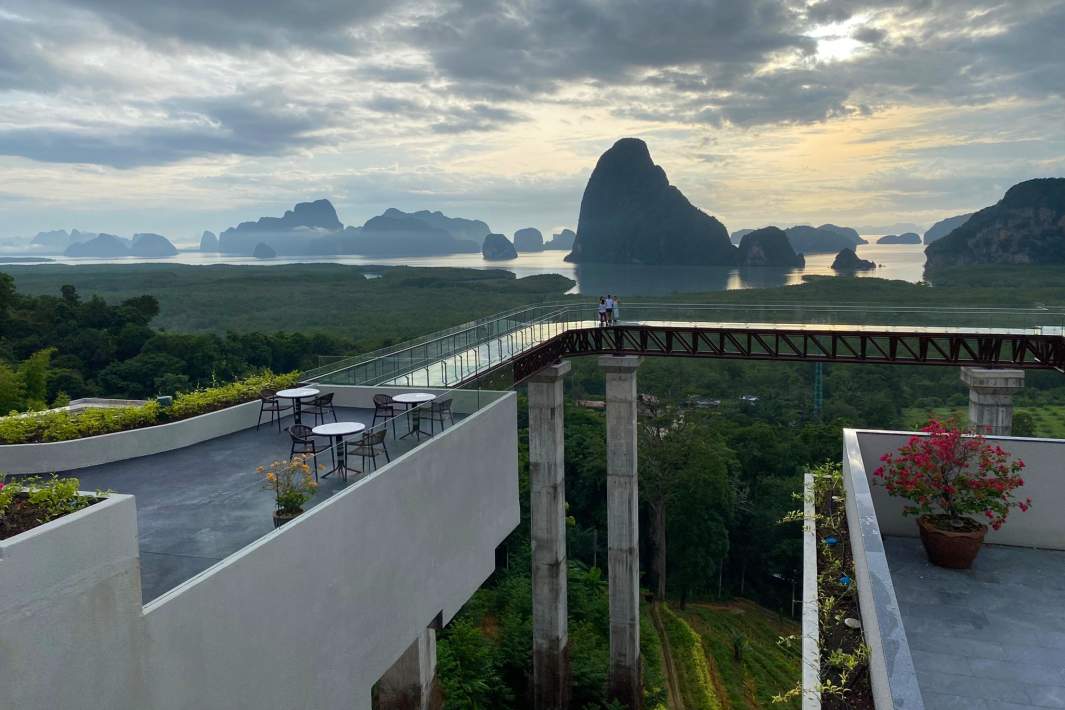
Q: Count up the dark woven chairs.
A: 6